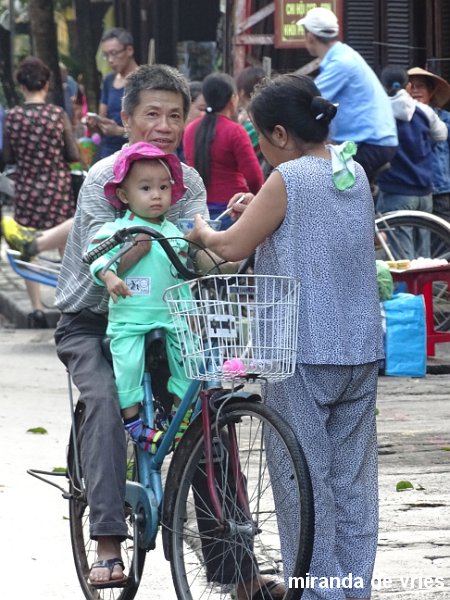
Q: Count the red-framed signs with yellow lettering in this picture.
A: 1